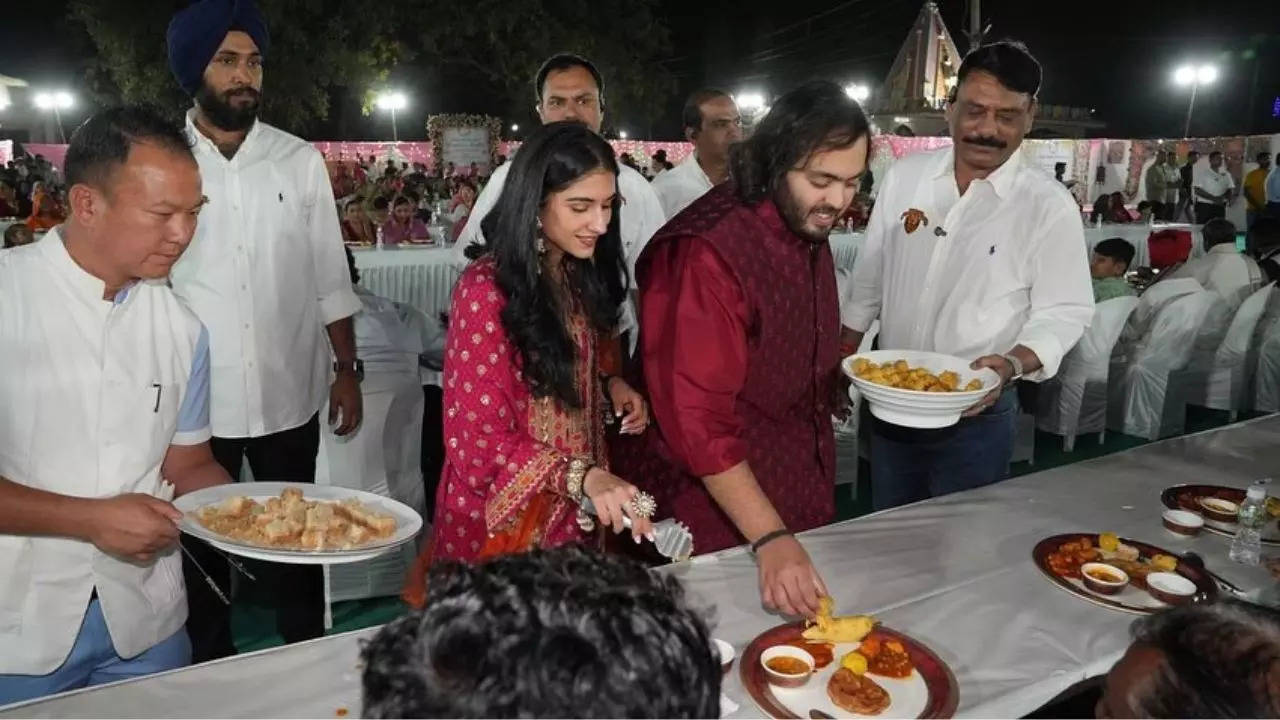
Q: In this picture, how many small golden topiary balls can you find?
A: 0